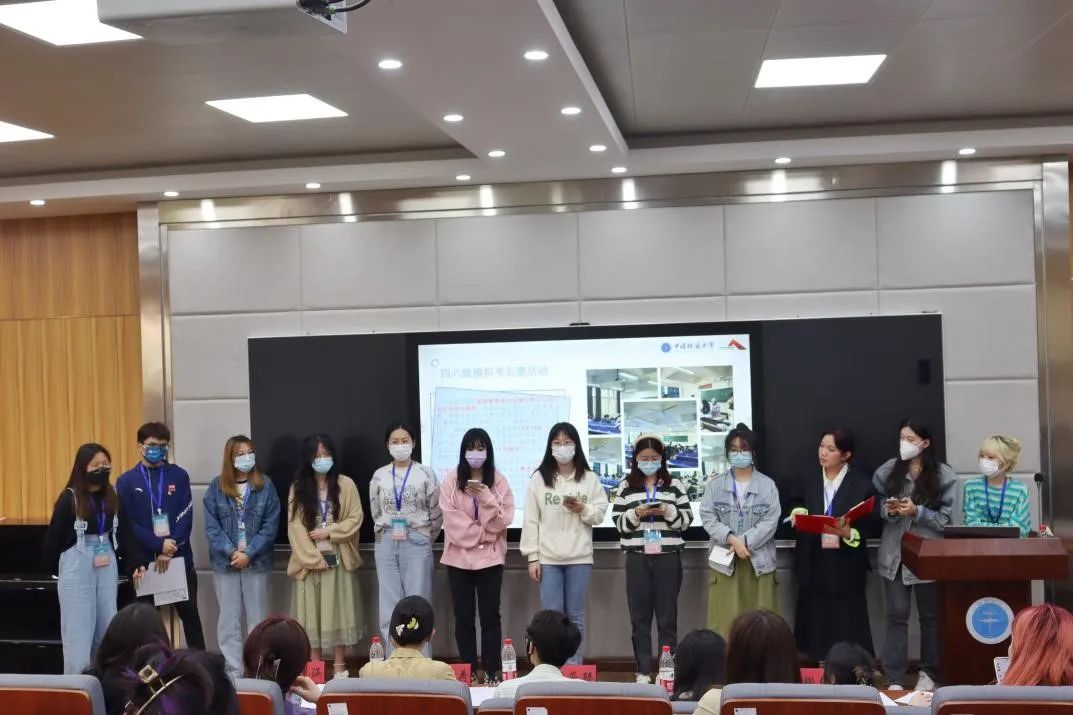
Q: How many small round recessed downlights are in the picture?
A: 13